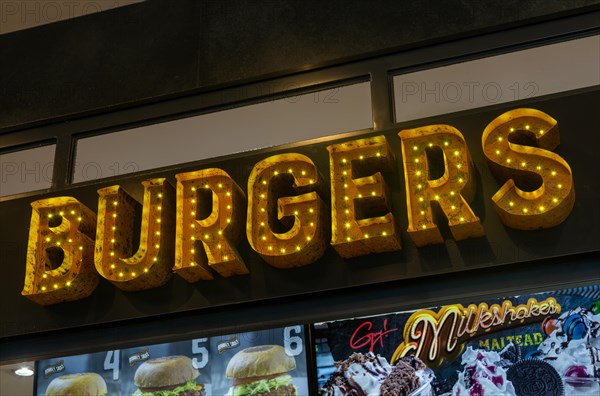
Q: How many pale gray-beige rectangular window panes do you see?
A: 3